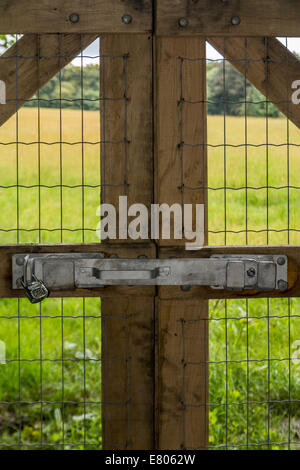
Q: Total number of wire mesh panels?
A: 4